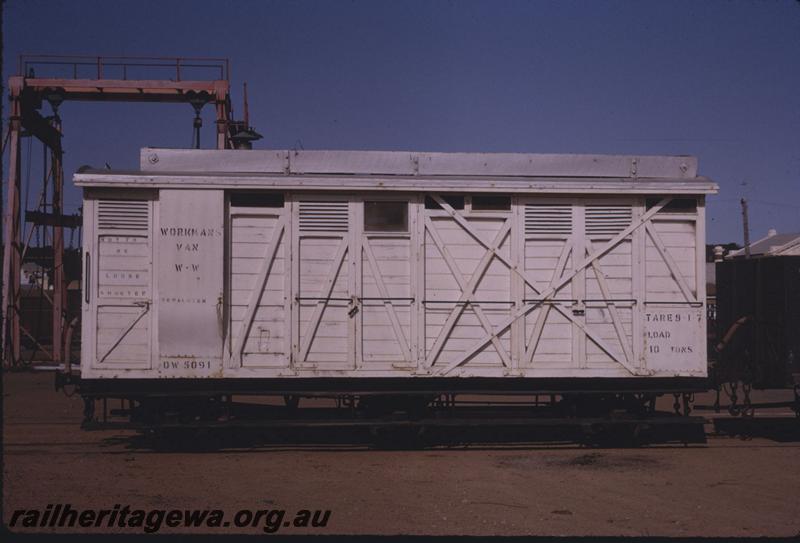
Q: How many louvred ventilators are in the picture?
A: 4